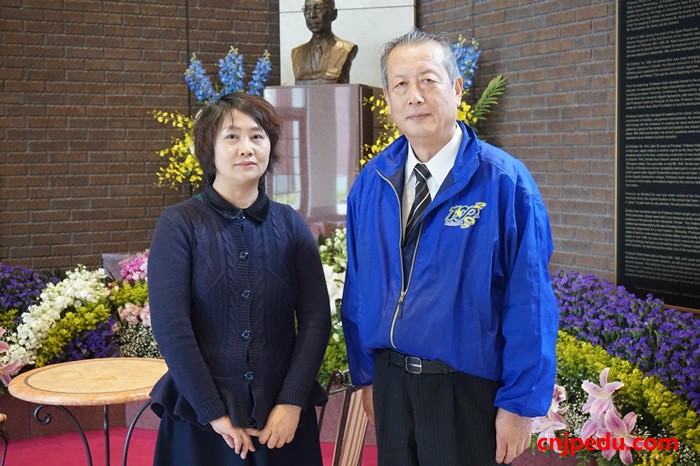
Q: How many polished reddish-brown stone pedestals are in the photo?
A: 1